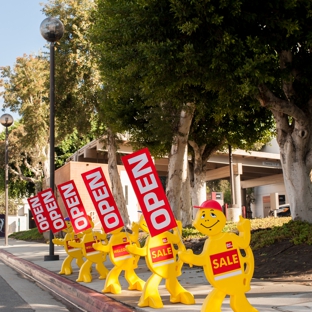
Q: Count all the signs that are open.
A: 5